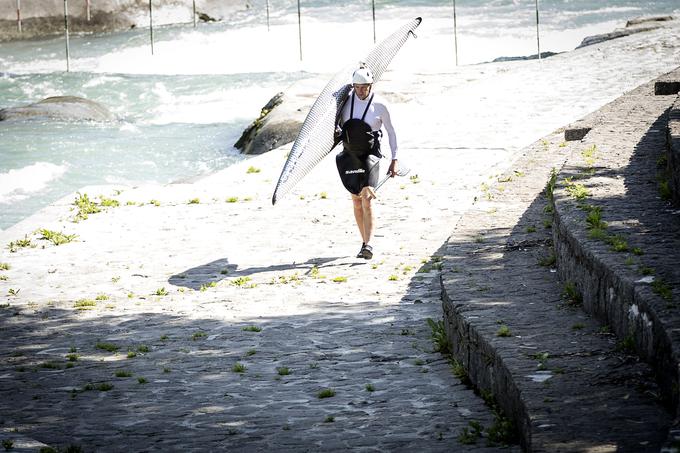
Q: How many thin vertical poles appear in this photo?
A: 10